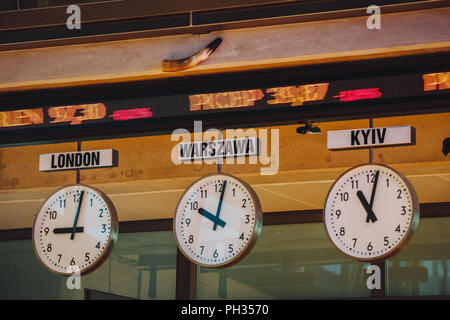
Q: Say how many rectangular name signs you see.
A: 3